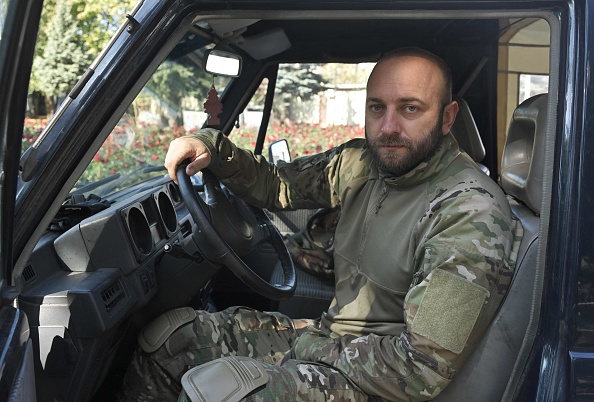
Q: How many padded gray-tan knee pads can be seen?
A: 2